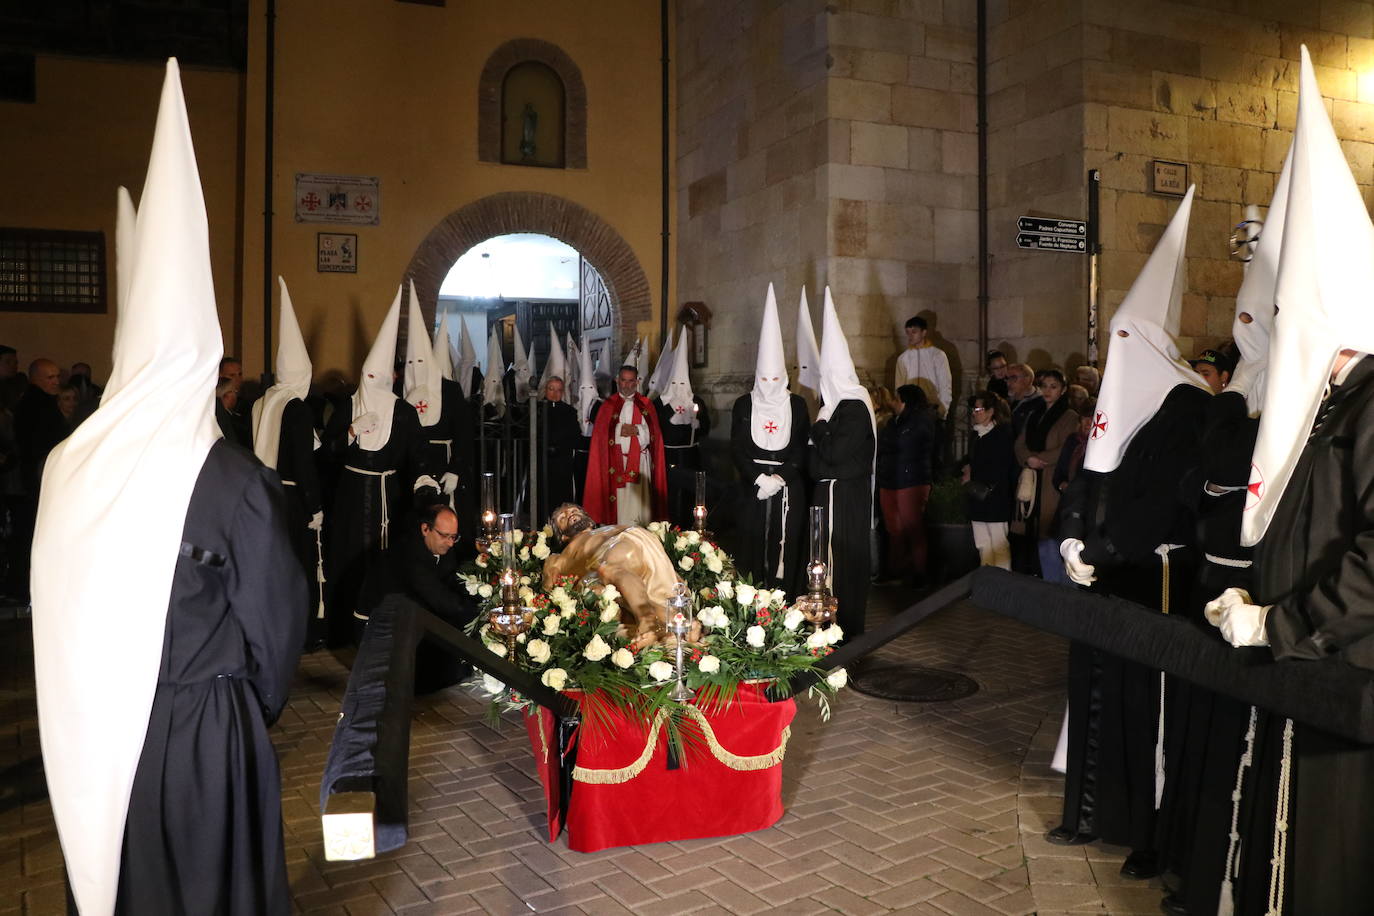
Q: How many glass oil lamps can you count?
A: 4